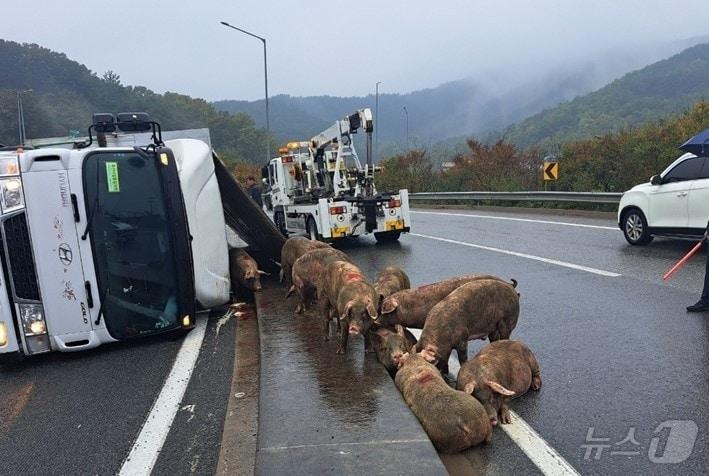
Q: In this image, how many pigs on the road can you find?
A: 10